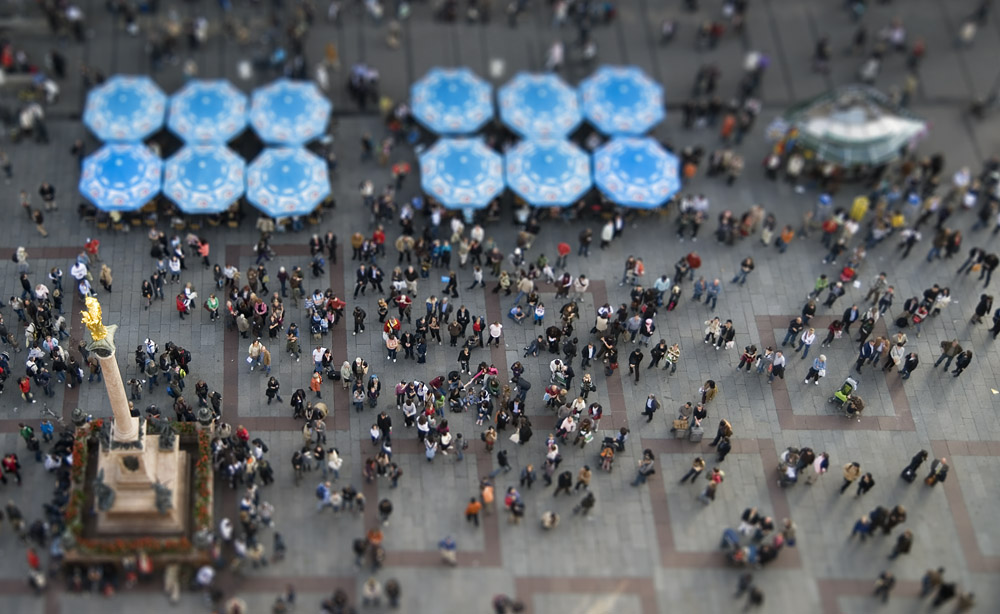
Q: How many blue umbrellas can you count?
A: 12